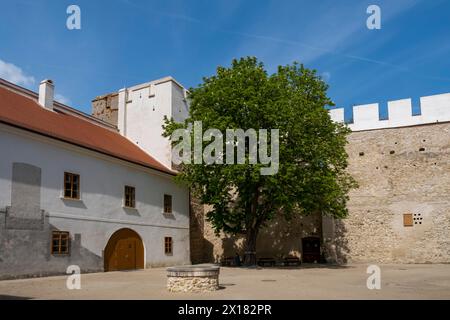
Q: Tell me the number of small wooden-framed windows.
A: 5